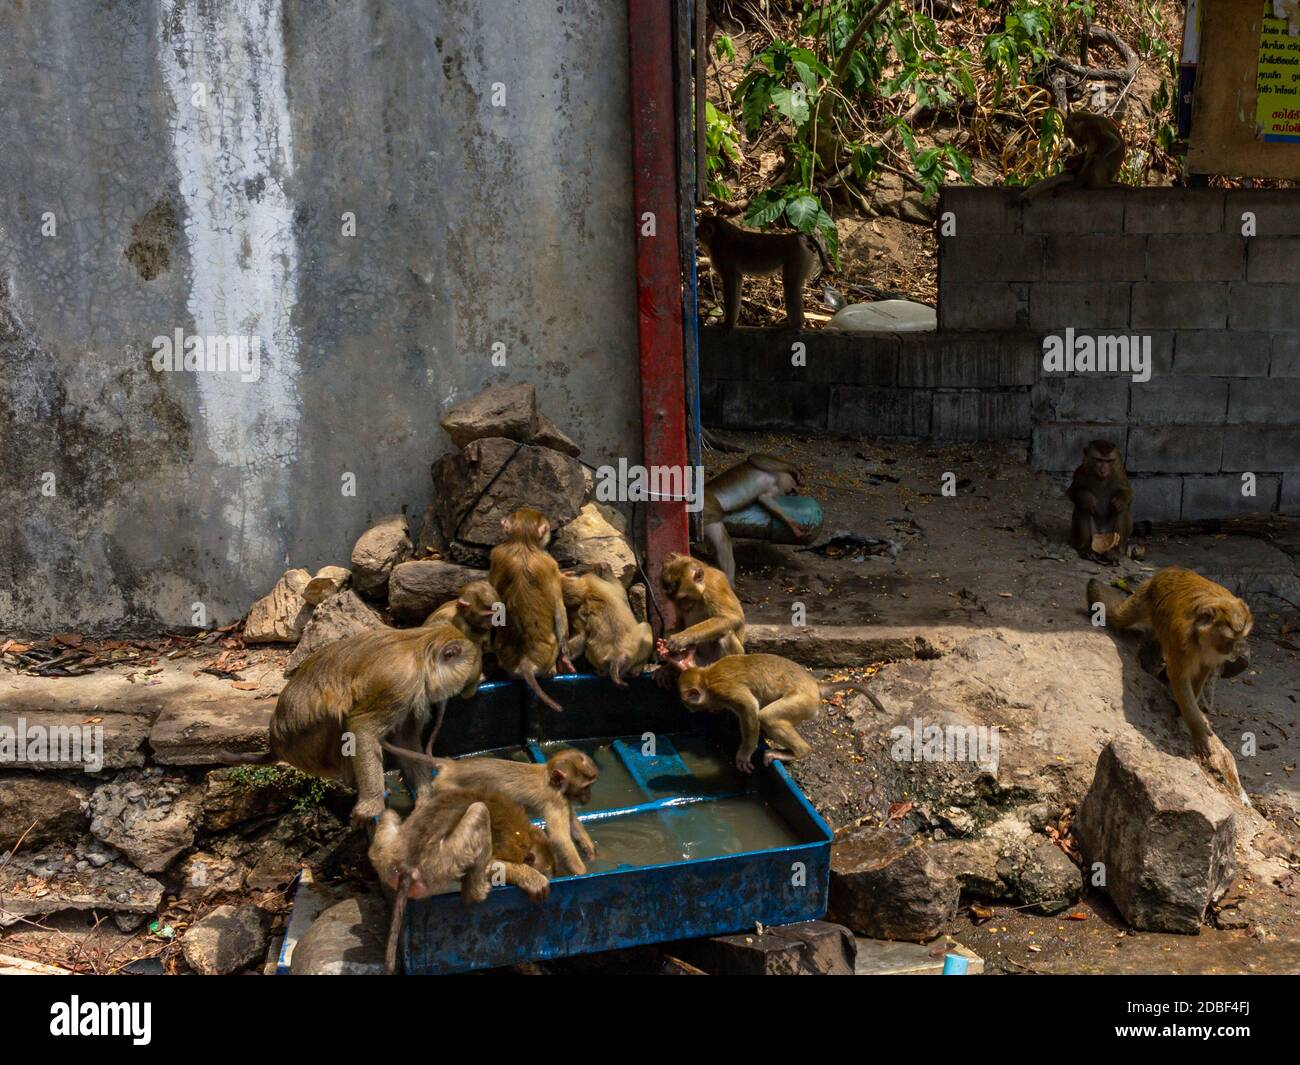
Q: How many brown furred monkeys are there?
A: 13